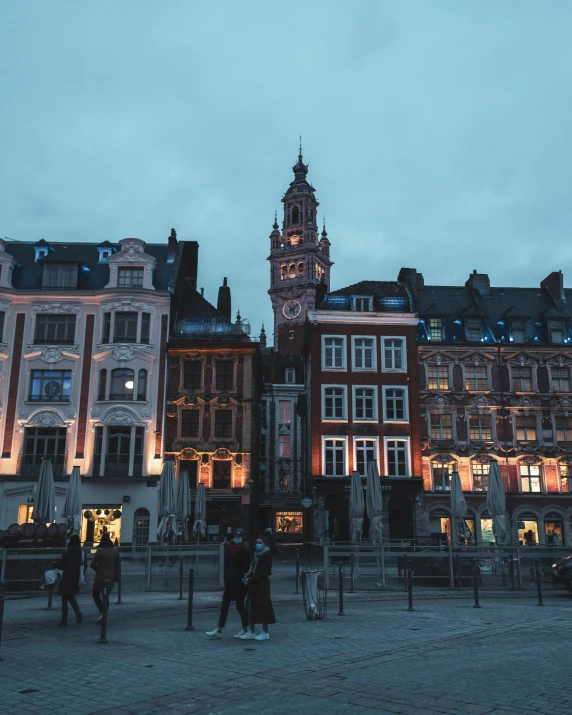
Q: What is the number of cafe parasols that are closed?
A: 9